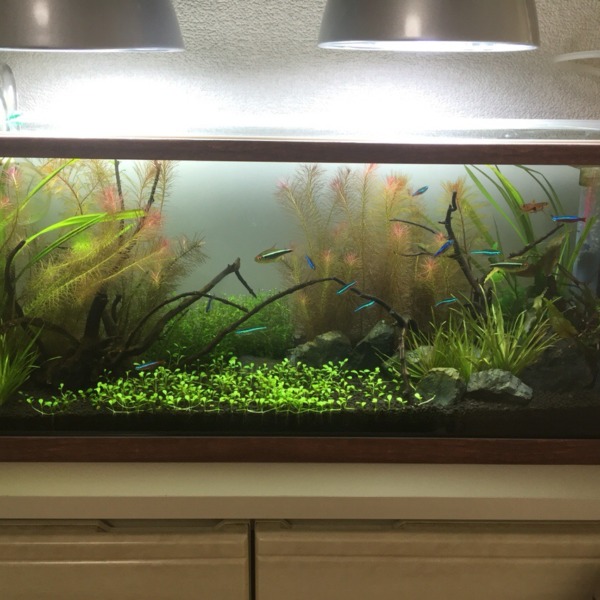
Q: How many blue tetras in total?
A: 11